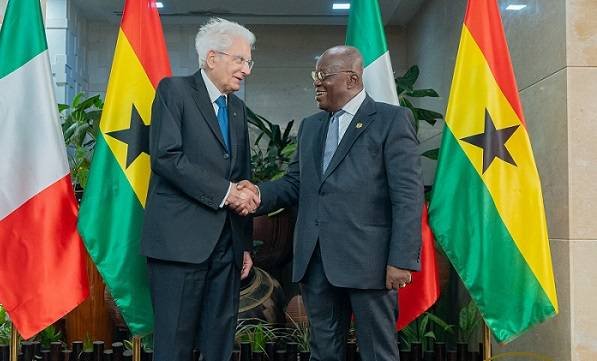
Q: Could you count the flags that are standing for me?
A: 4